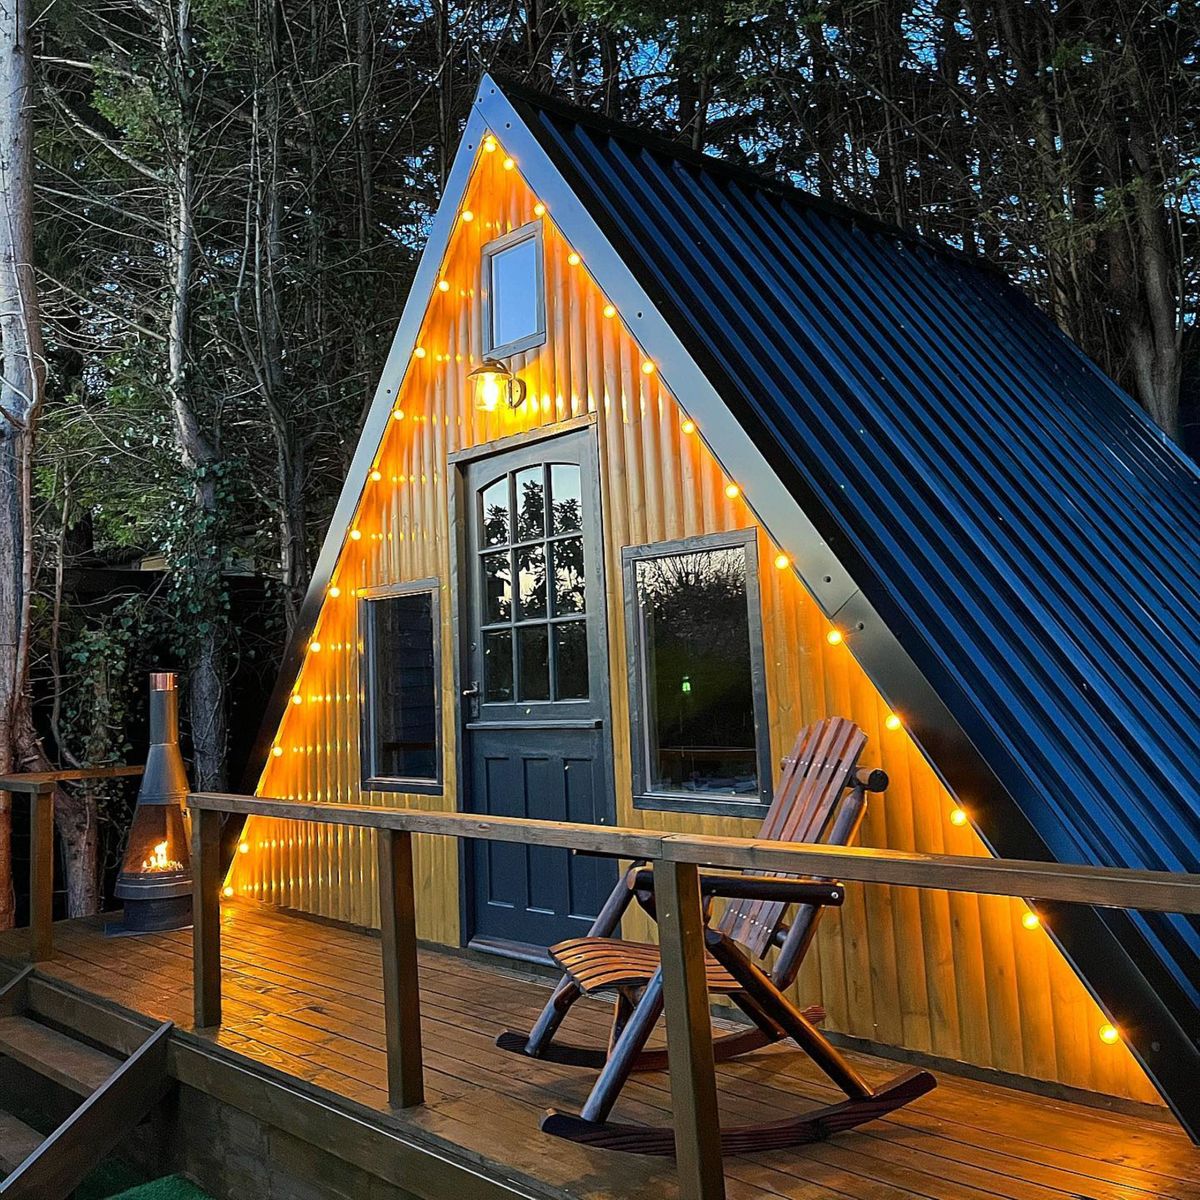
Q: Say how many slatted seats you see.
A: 1